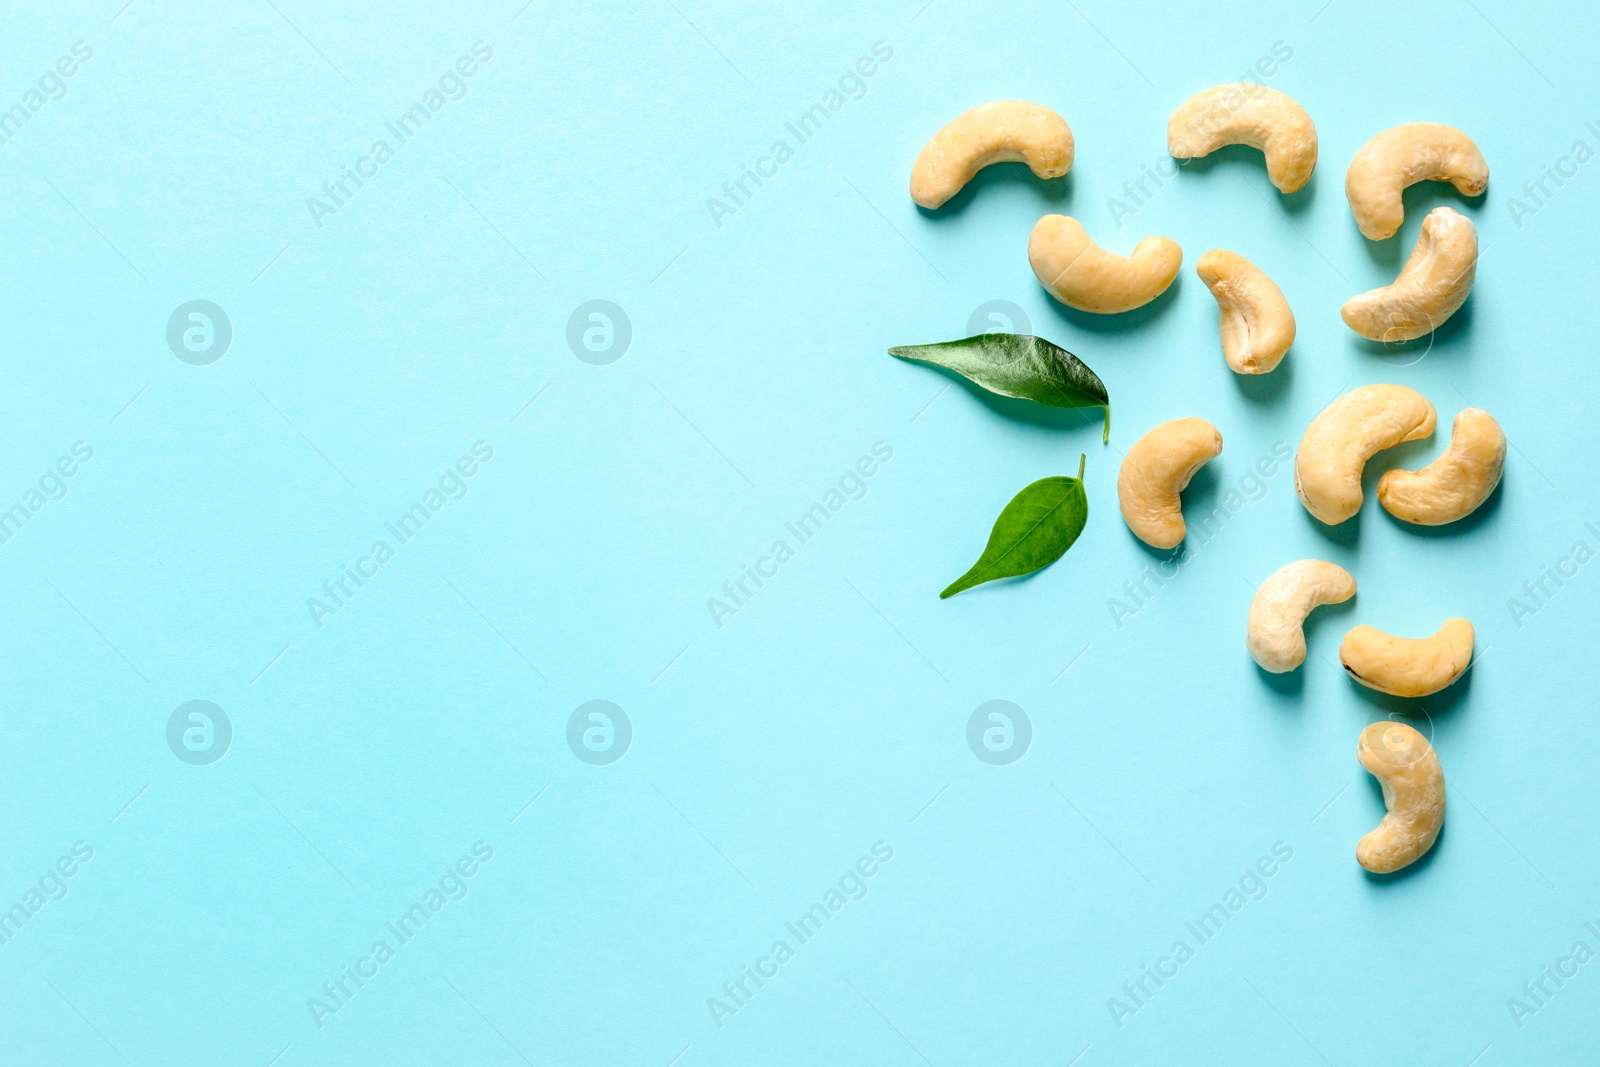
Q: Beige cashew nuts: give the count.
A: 12